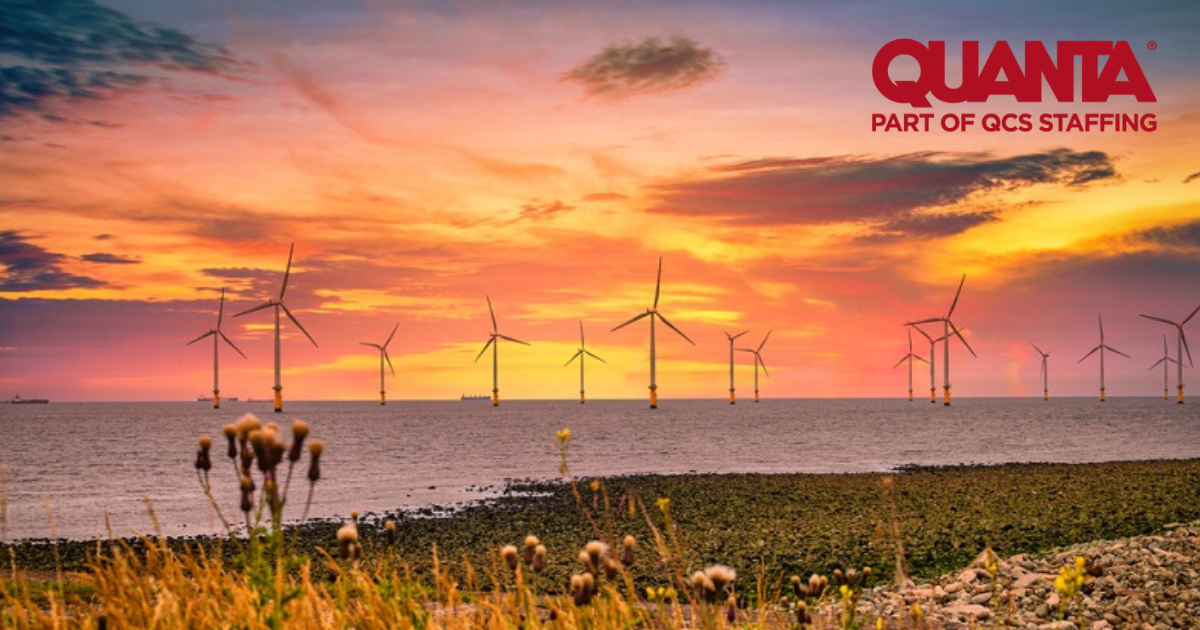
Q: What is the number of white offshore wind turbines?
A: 15